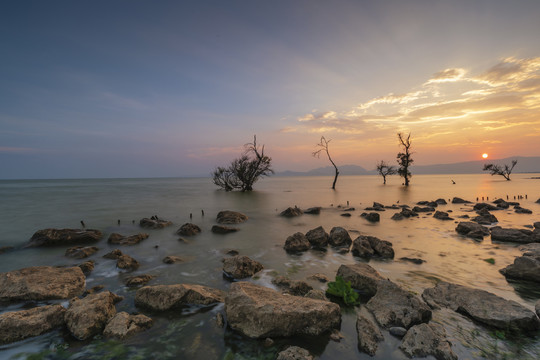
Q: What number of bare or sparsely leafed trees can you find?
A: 5